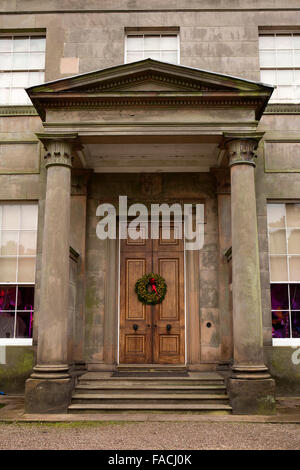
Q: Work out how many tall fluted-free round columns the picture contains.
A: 2